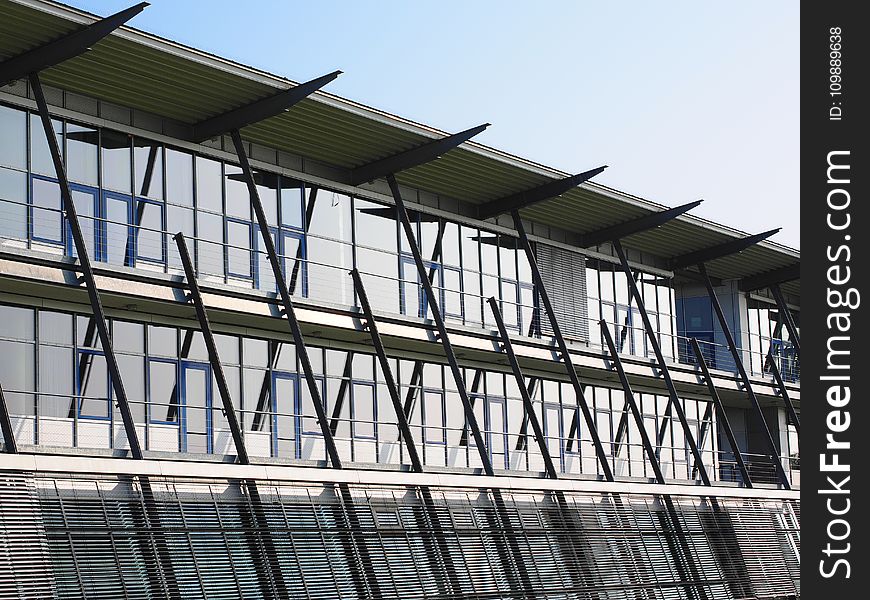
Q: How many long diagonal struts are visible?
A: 7